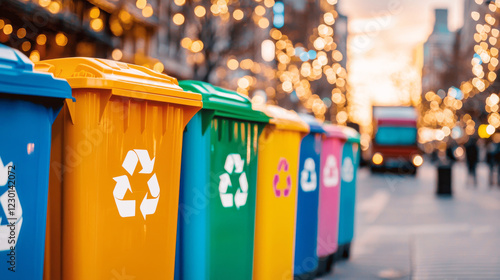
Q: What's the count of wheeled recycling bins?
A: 7